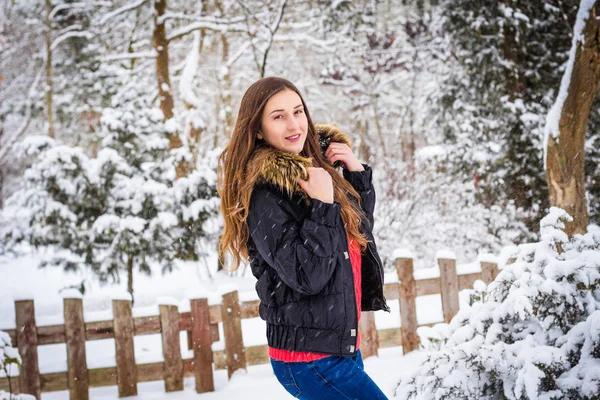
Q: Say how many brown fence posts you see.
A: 10